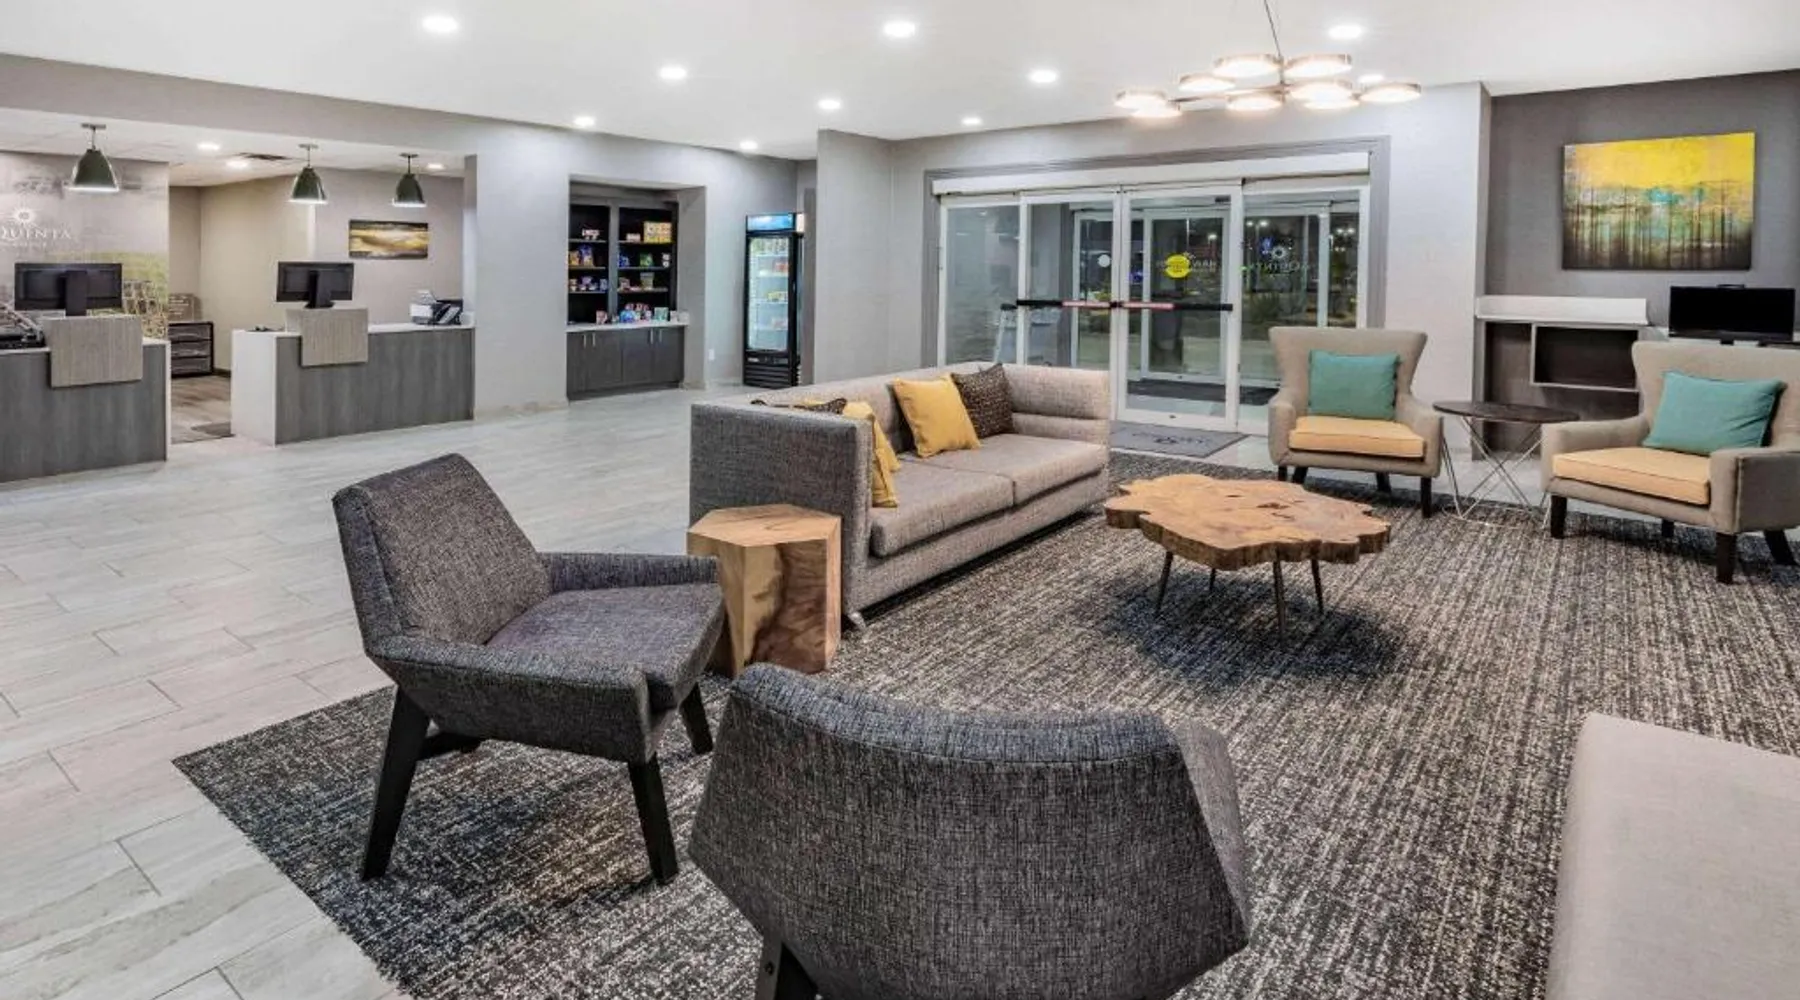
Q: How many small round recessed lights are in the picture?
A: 13